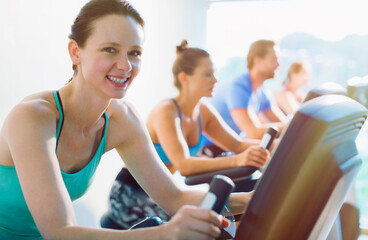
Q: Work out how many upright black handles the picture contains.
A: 2